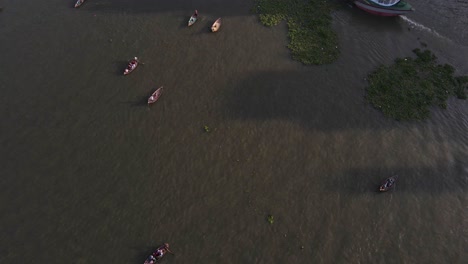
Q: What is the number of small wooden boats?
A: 7